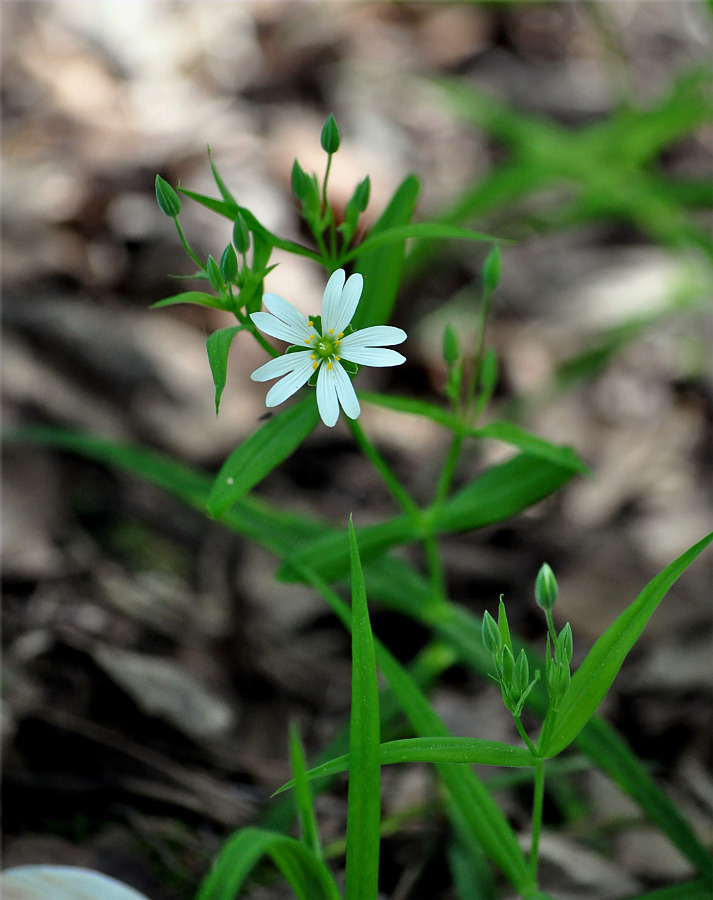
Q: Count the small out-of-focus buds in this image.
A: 3